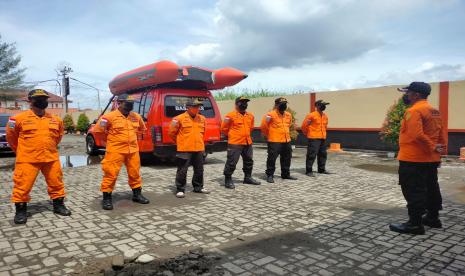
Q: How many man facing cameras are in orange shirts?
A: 6